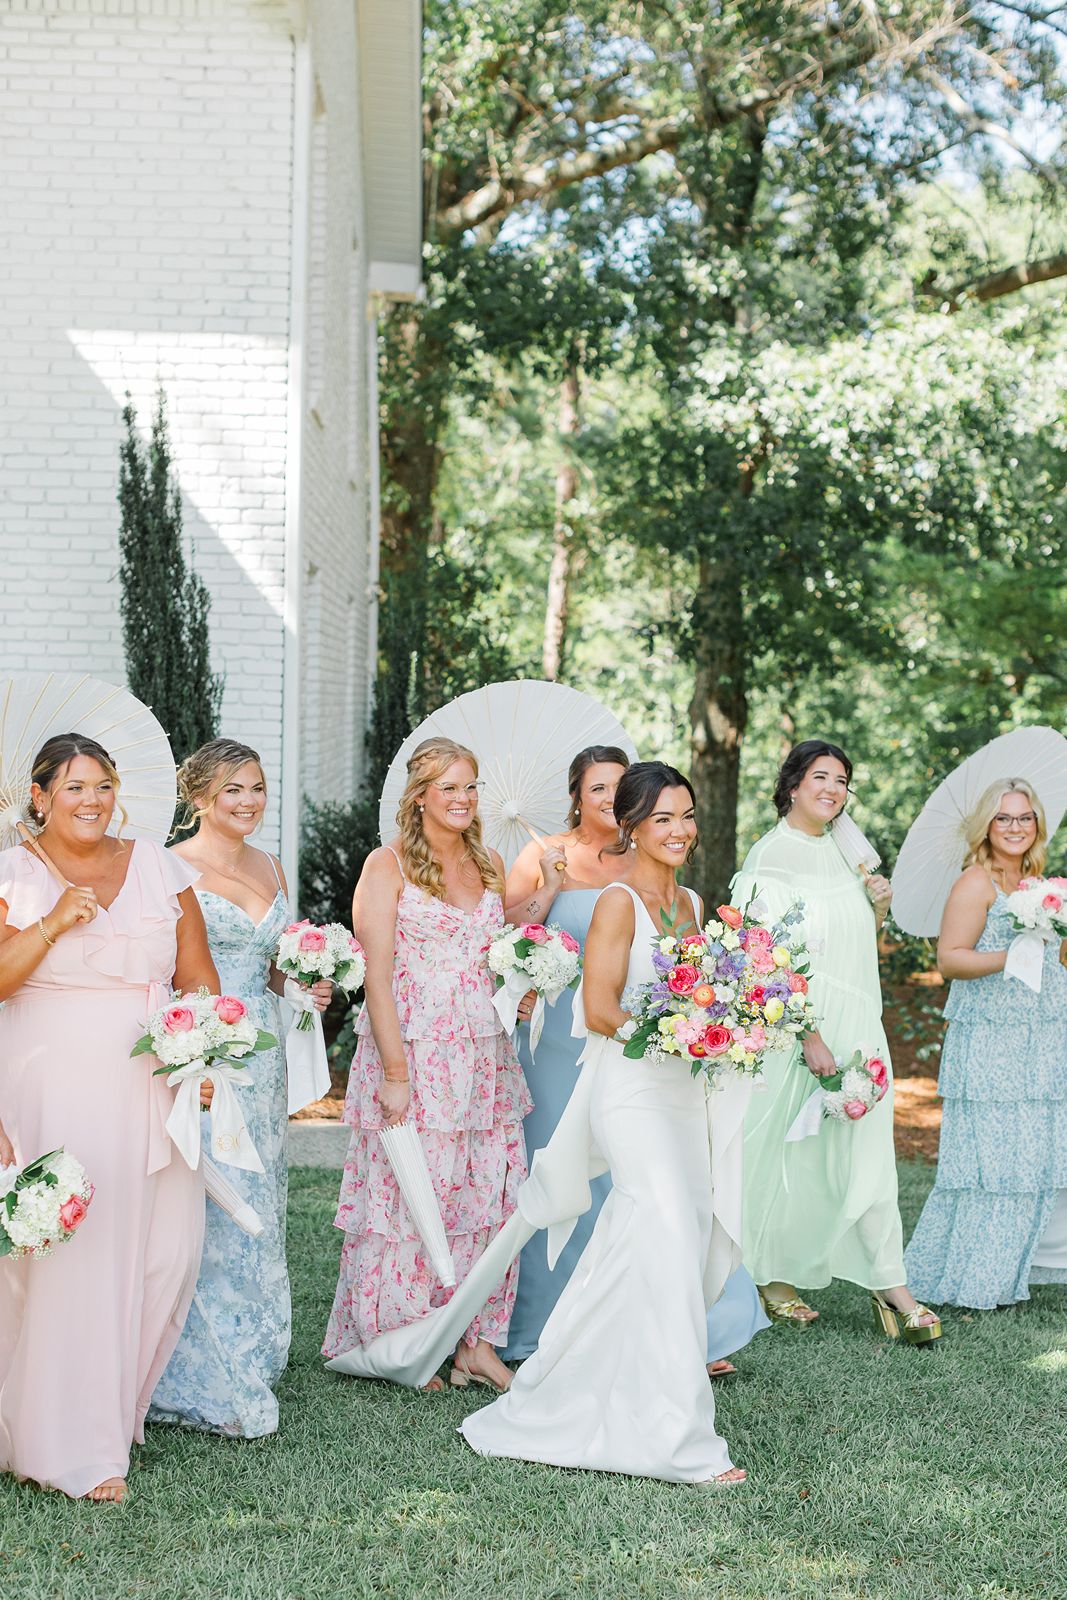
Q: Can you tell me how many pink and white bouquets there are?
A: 6